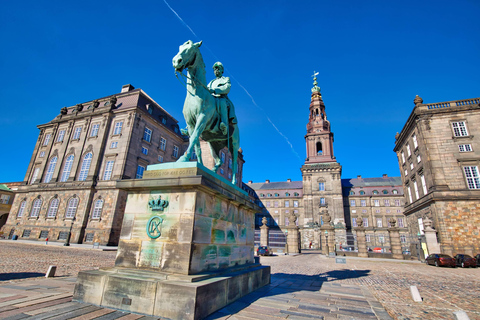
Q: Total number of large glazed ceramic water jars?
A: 0